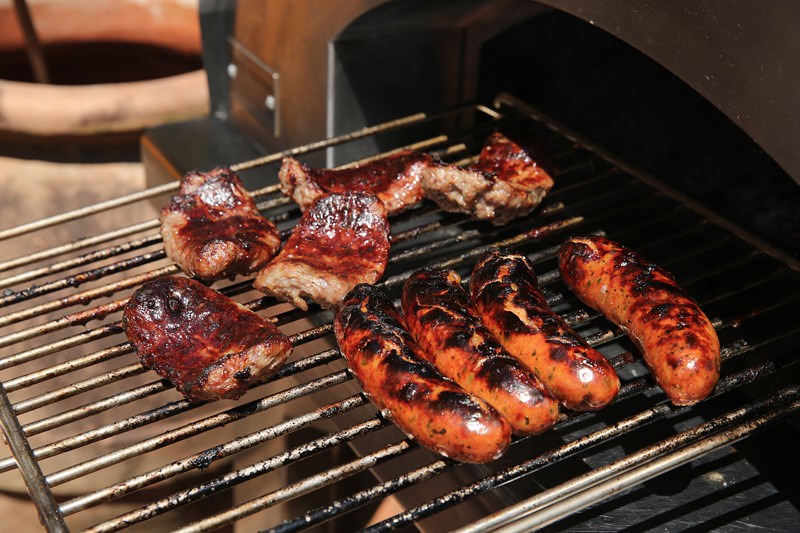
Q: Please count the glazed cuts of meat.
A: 5